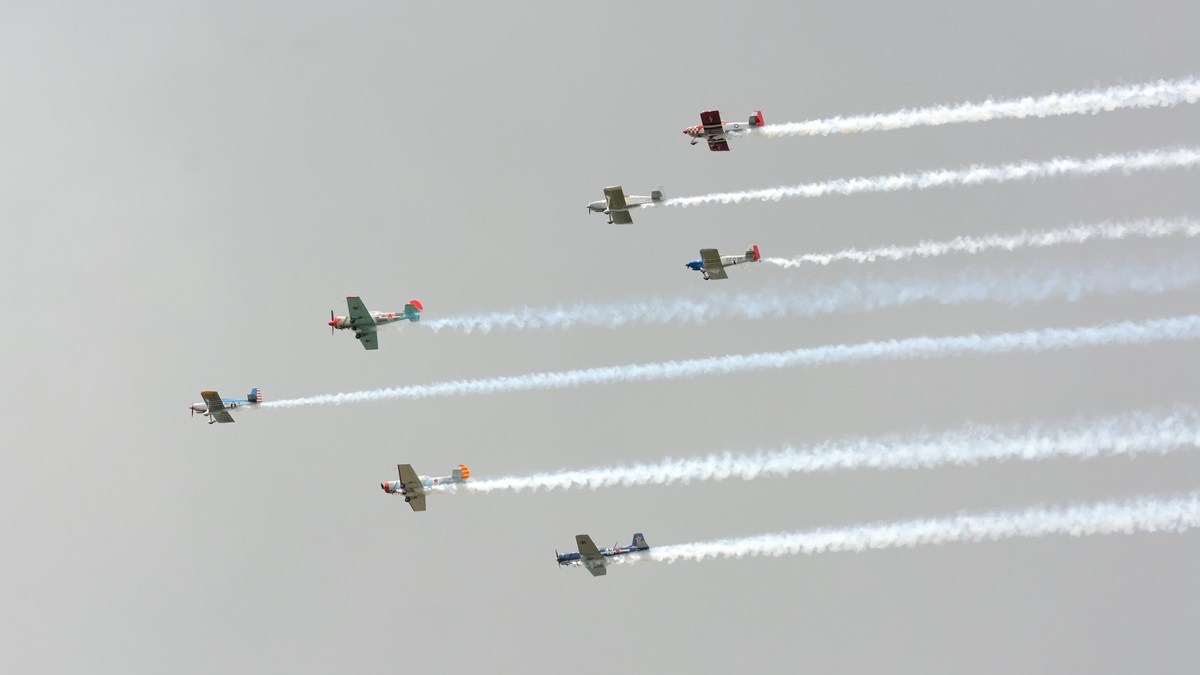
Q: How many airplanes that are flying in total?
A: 7